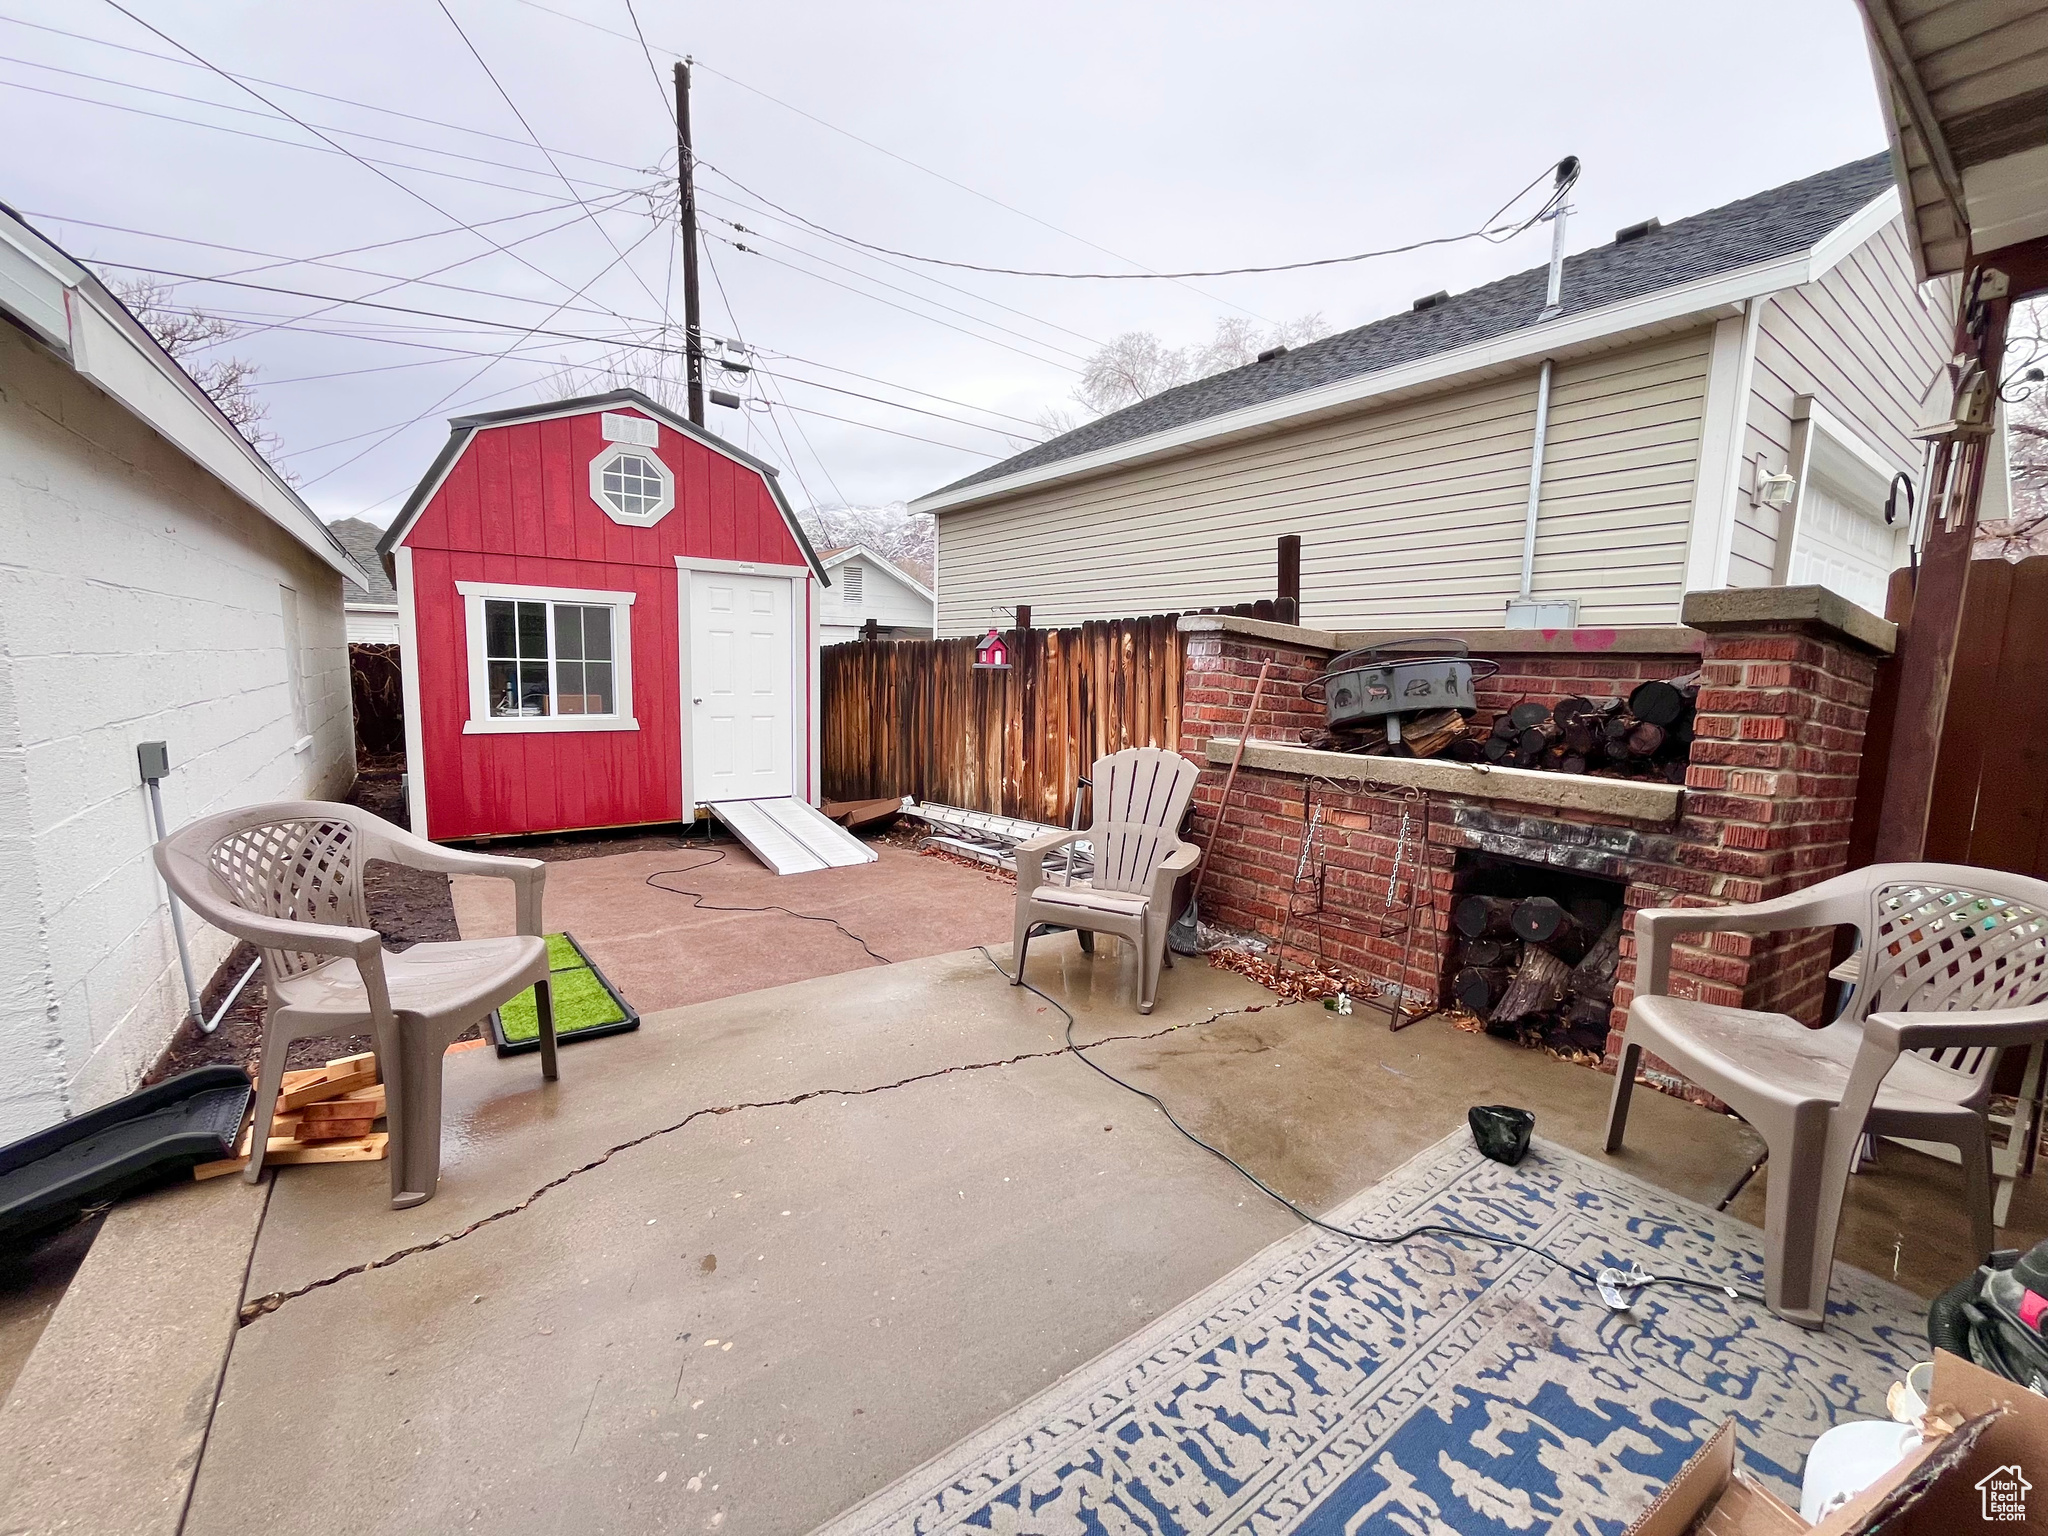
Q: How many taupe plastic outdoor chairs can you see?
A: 3